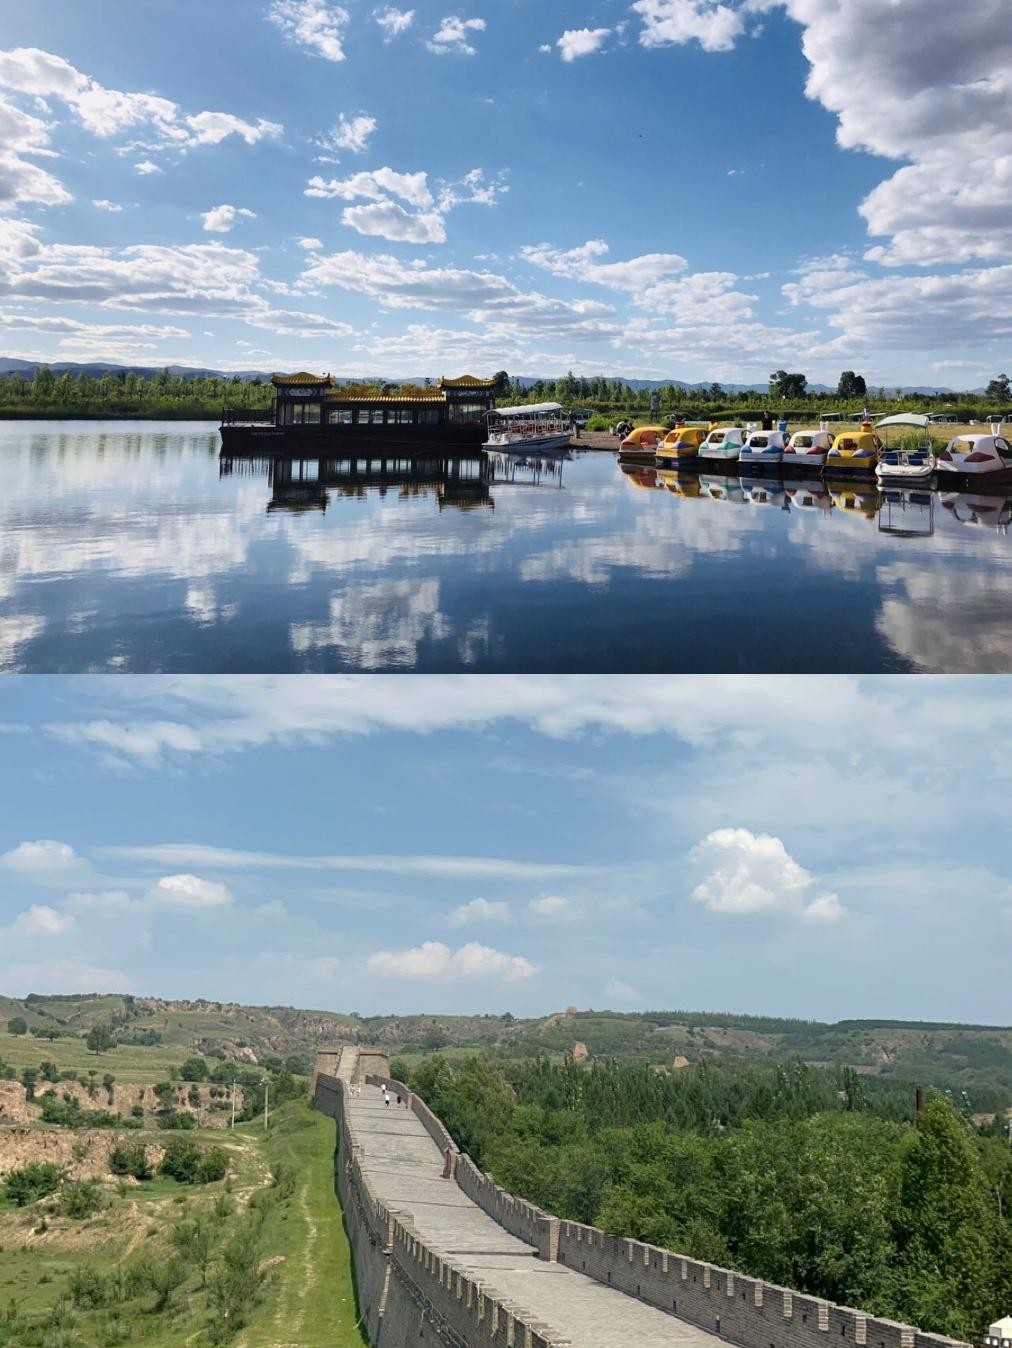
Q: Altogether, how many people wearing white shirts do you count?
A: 2